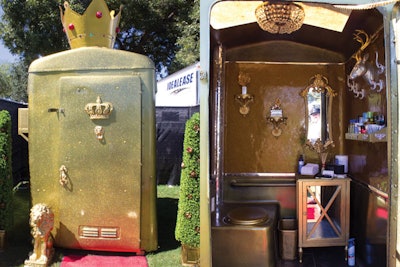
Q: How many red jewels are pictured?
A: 4